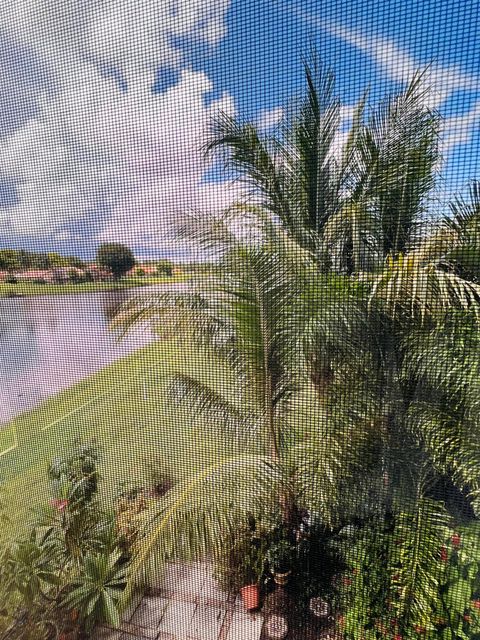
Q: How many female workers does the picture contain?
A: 0